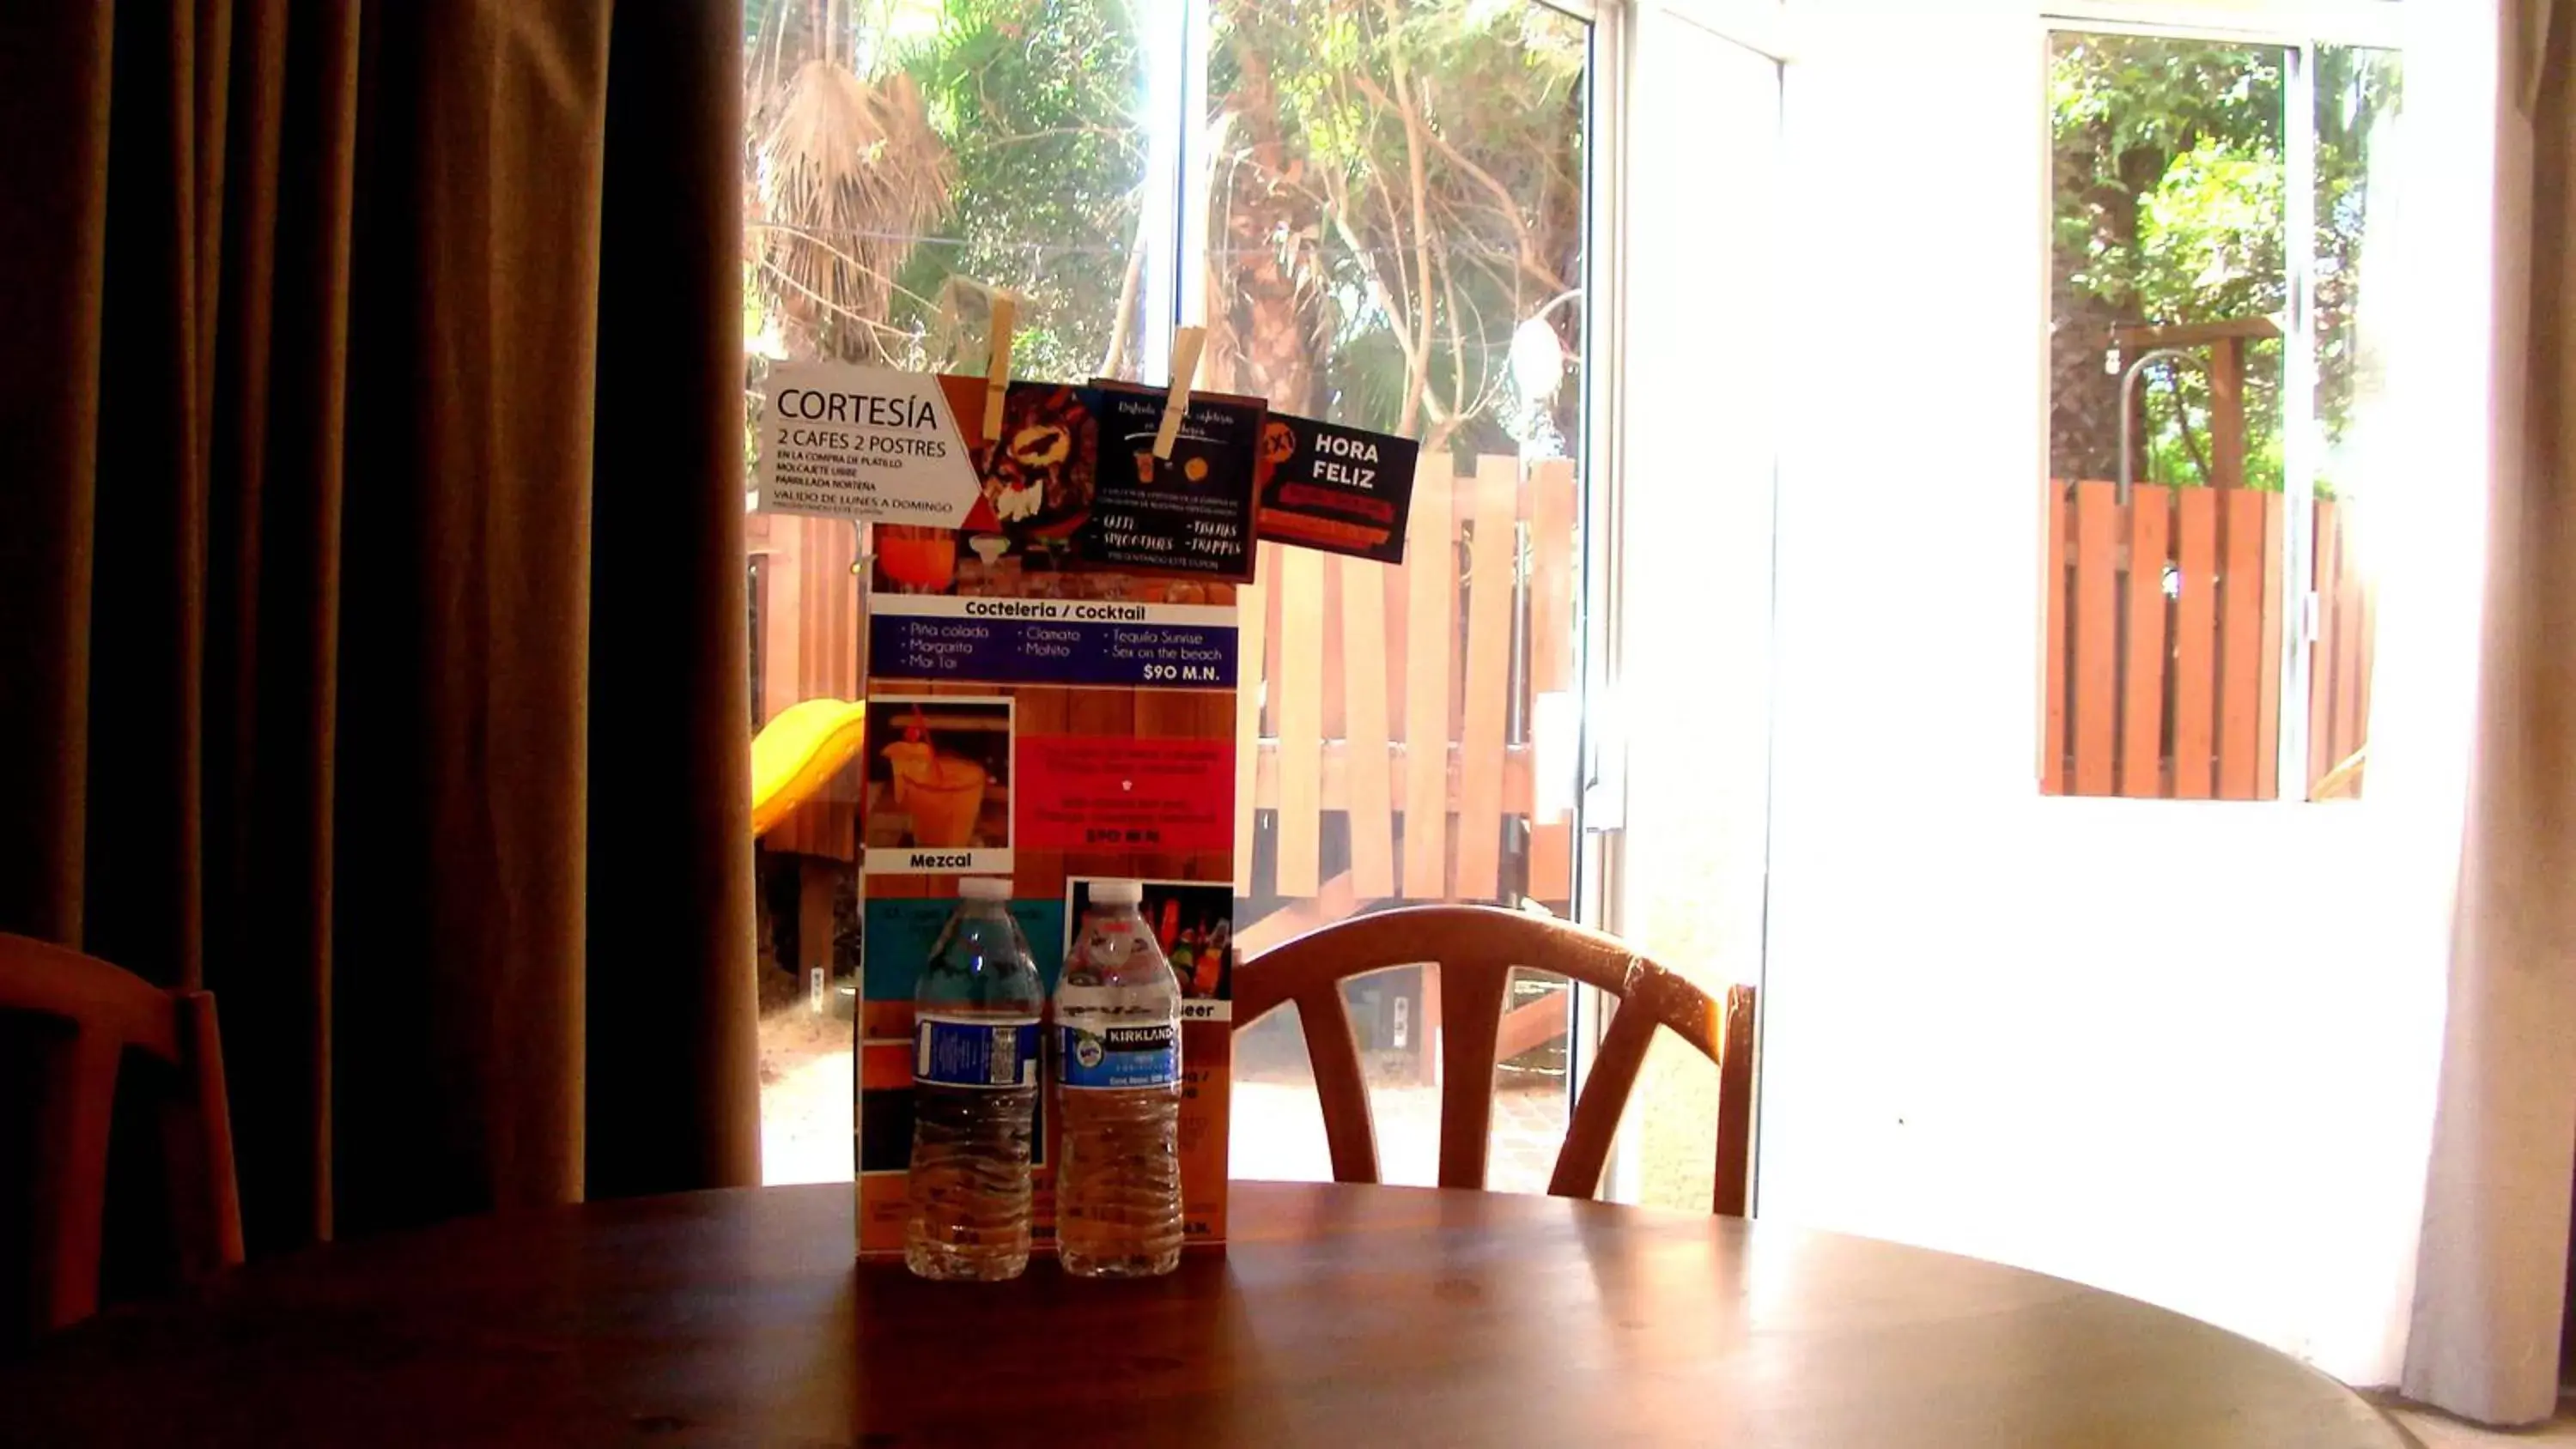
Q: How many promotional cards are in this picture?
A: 3